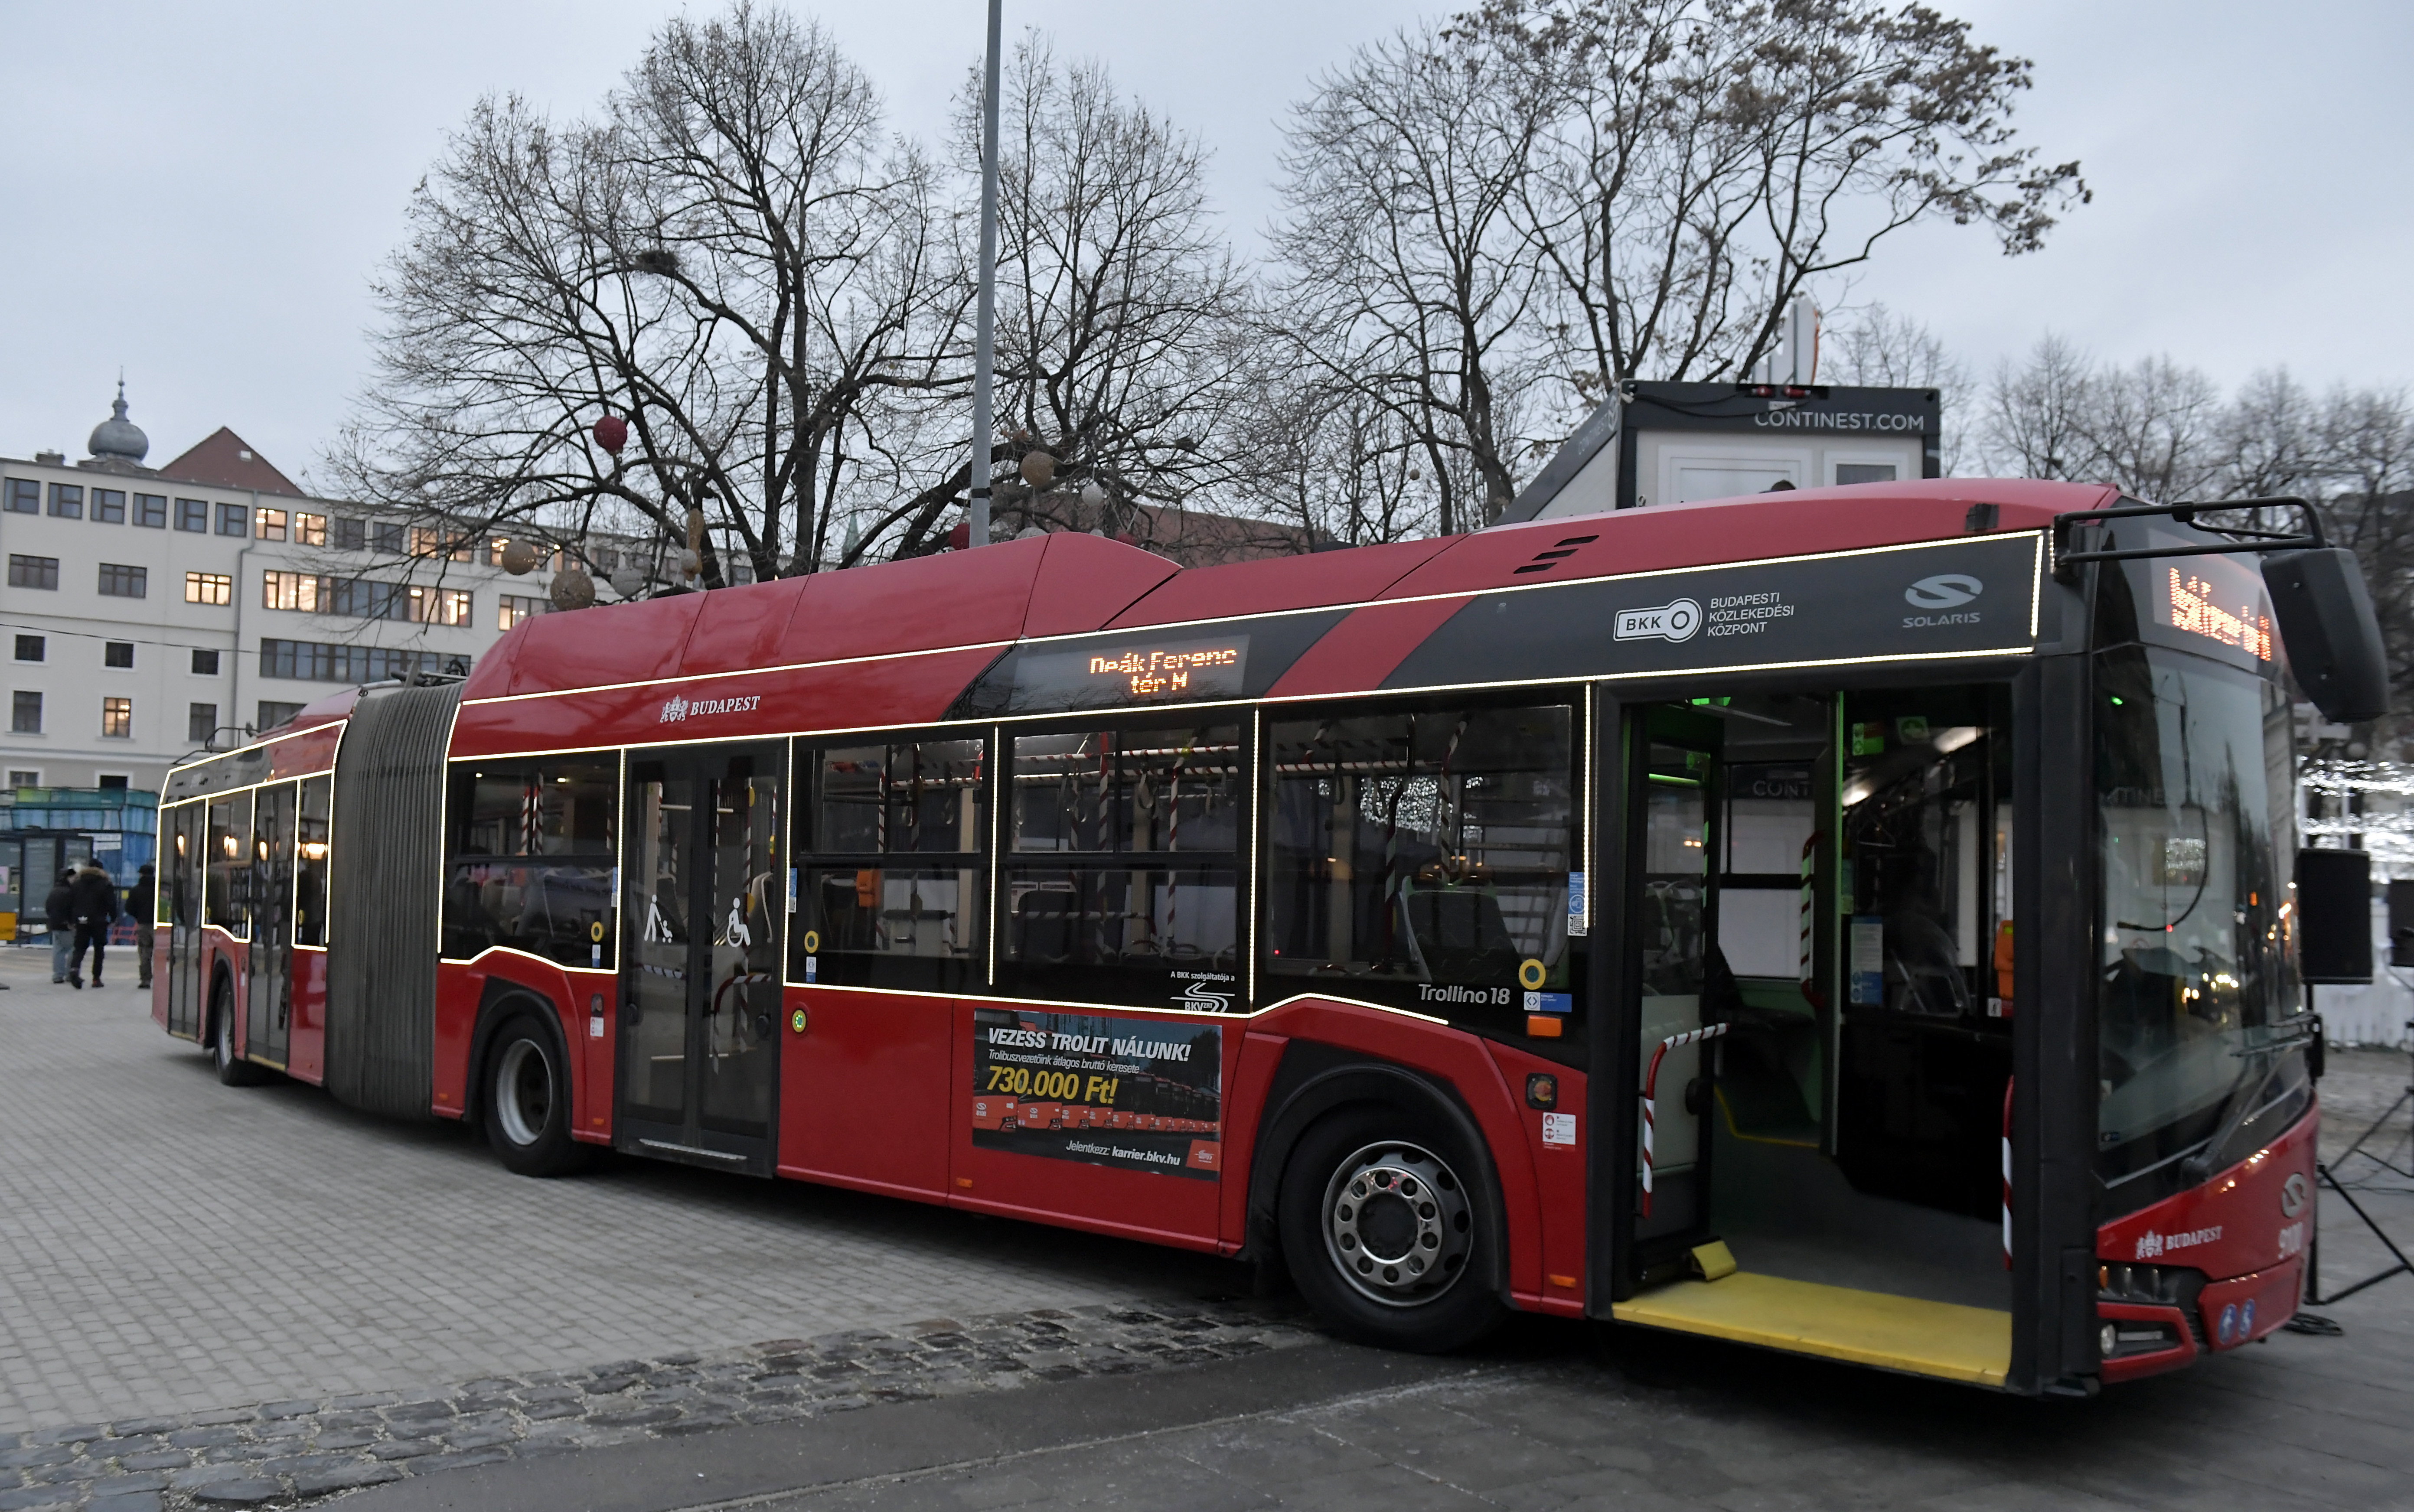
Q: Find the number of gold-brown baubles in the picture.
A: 3